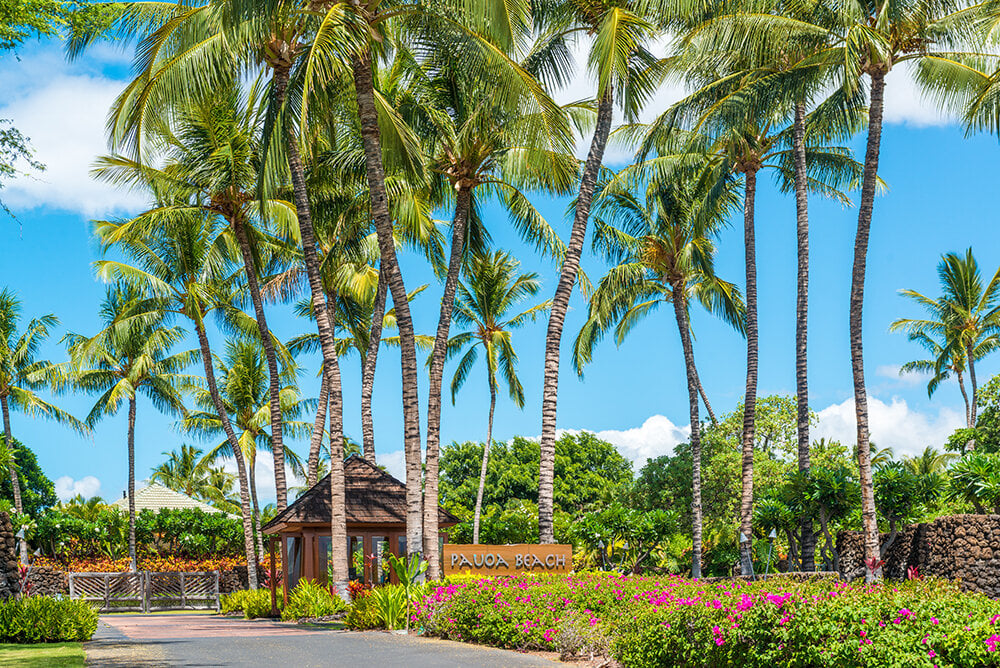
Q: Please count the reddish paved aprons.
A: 1